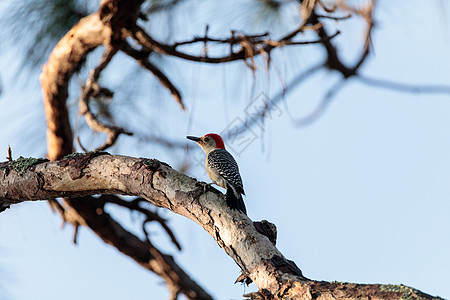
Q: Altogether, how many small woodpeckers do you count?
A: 1